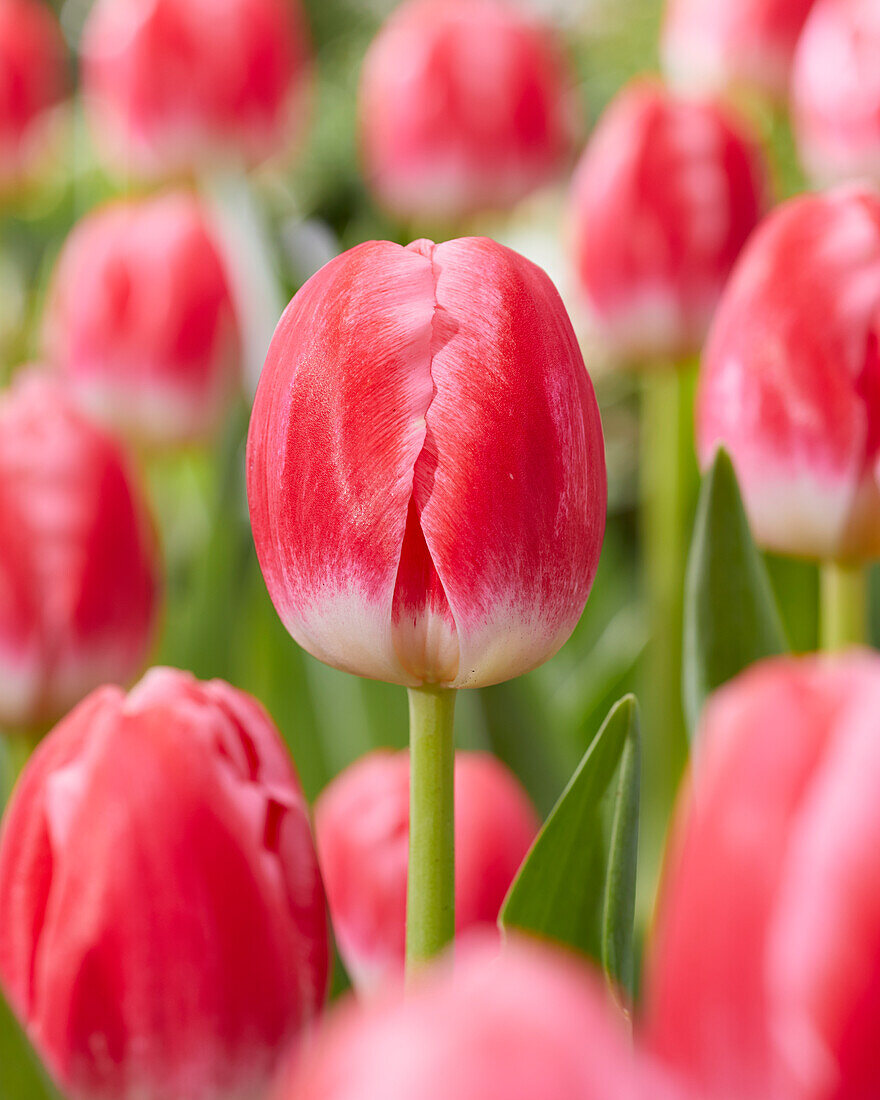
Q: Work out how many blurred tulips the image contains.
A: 13